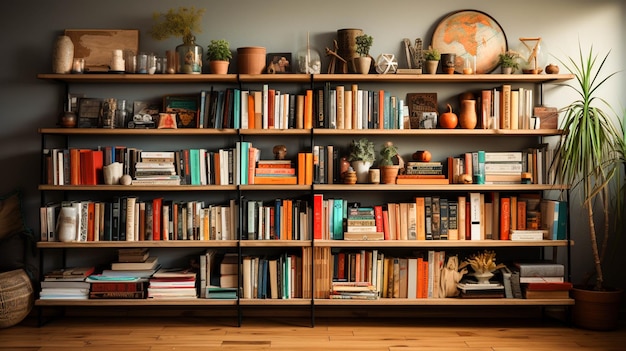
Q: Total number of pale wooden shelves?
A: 5